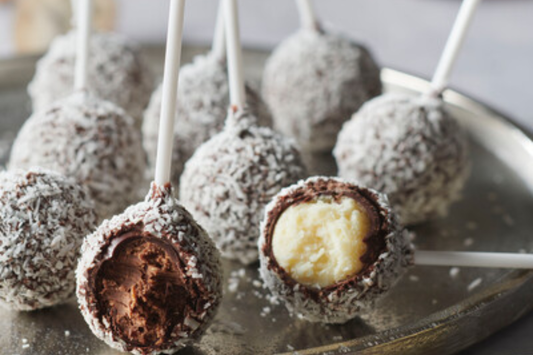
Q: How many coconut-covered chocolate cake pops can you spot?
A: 9